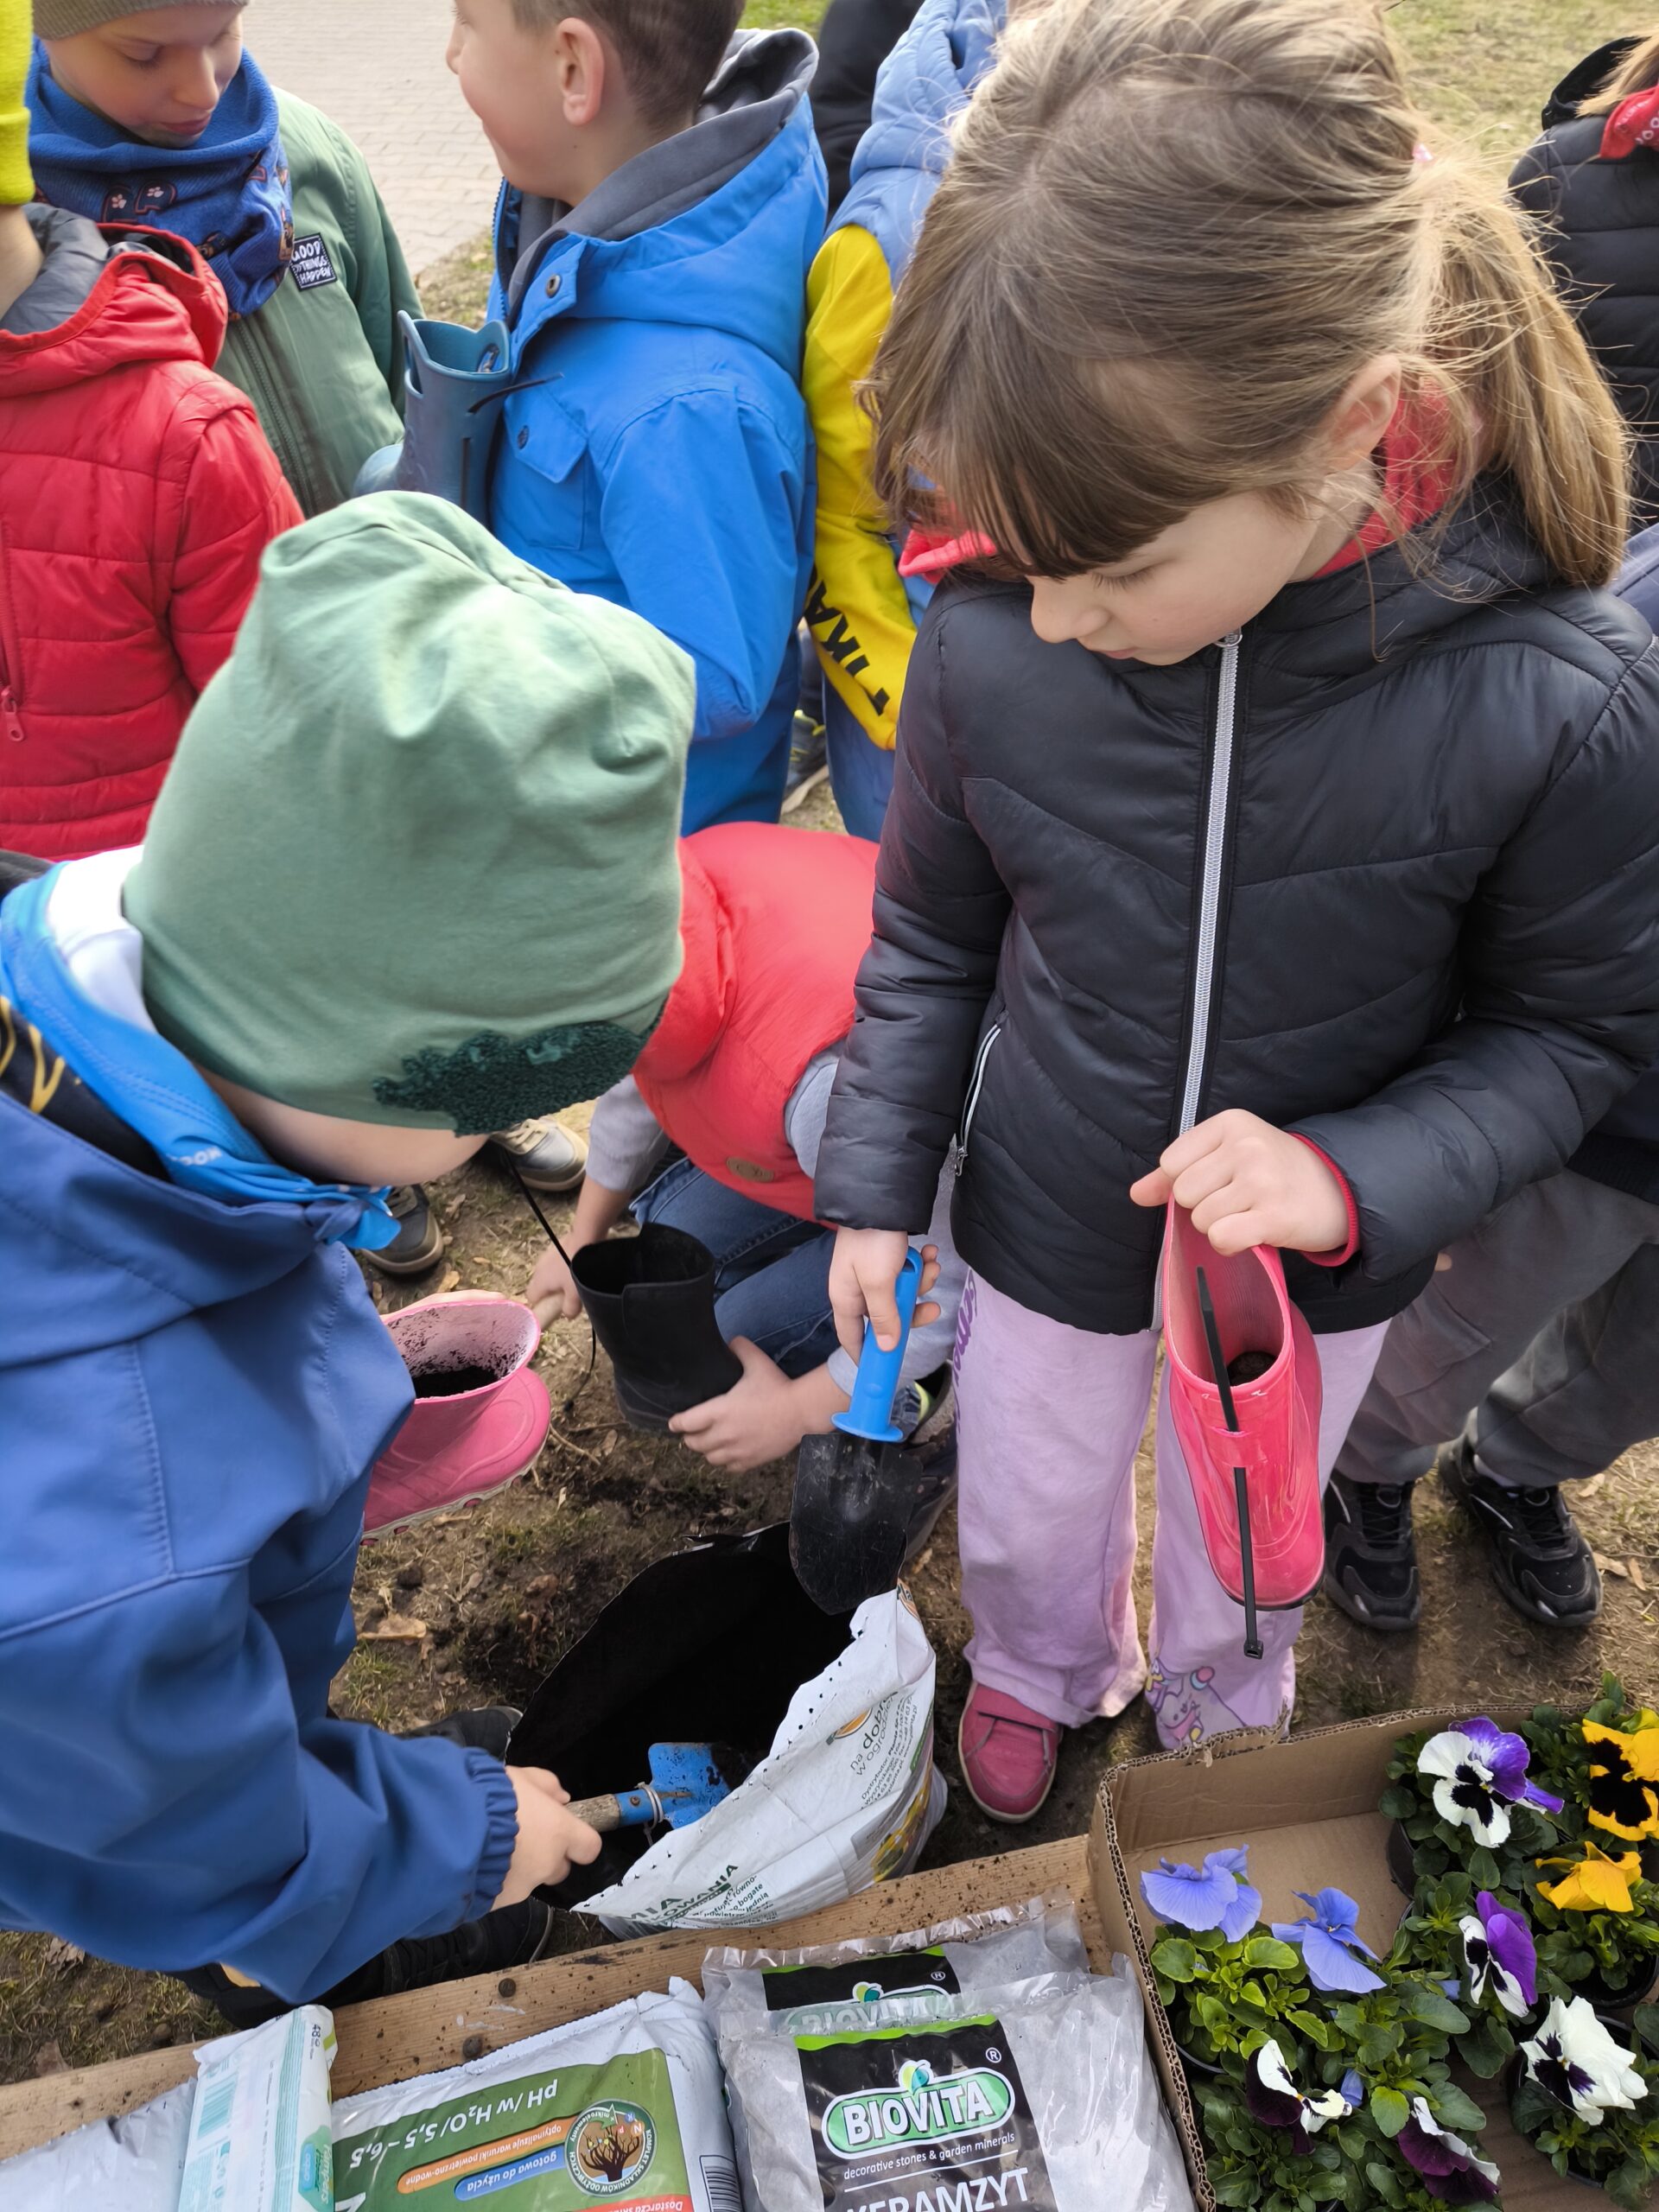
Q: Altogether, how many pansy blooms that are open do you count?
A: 9